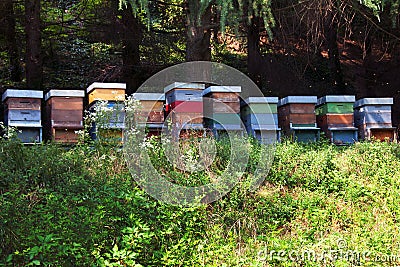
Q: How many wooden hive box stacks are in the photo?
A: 10